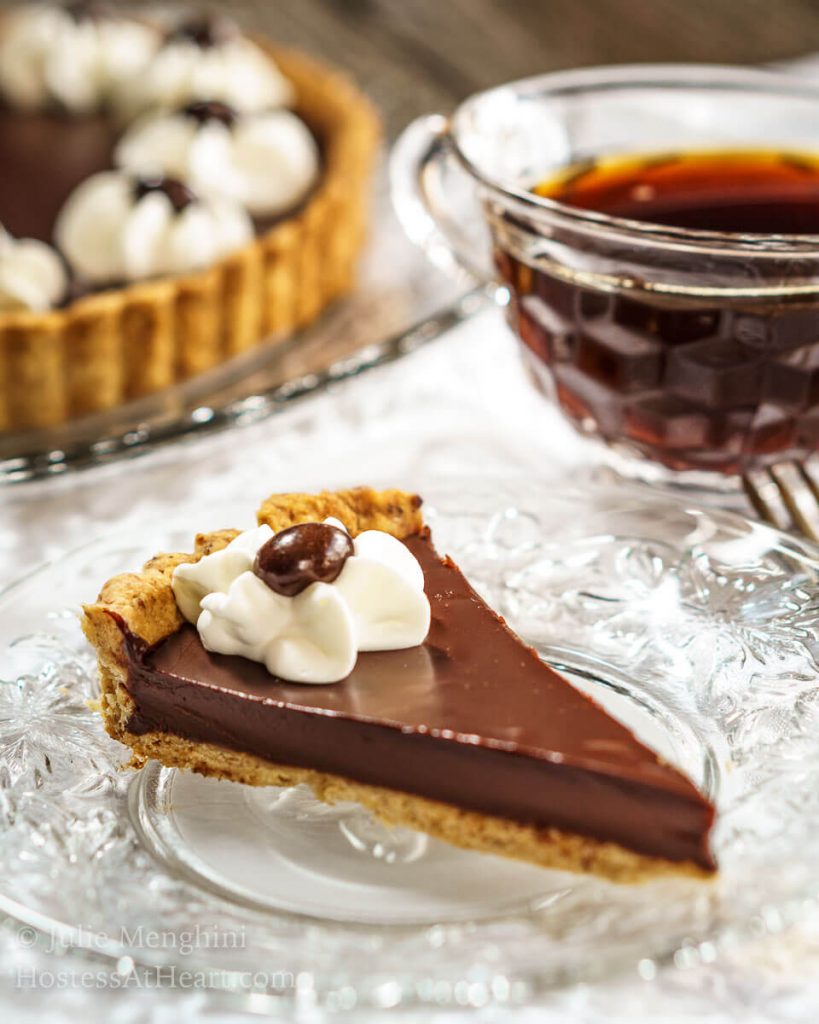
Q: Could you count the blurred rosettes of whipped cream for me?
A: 5